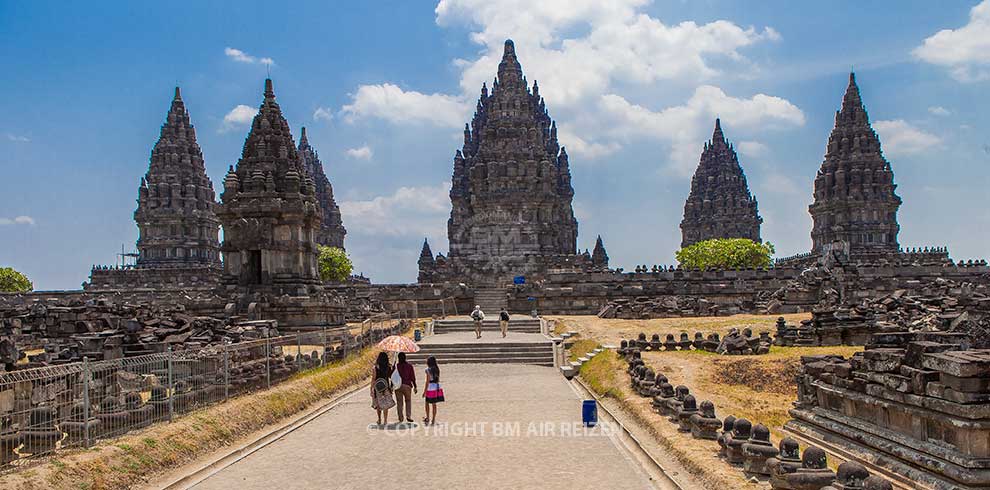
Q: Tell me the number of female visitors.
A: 2